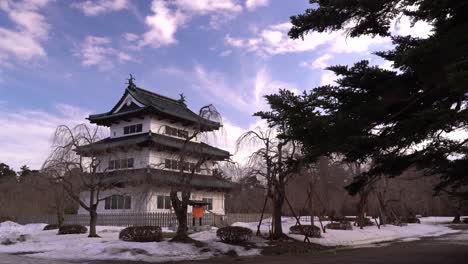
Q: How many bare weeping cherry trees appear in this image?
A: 3